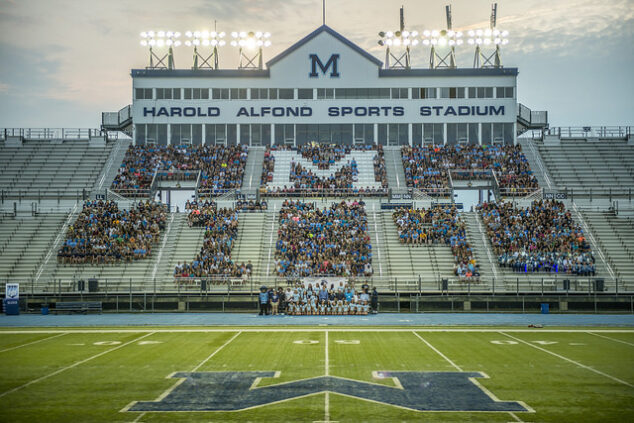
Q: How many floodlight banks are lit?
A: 6